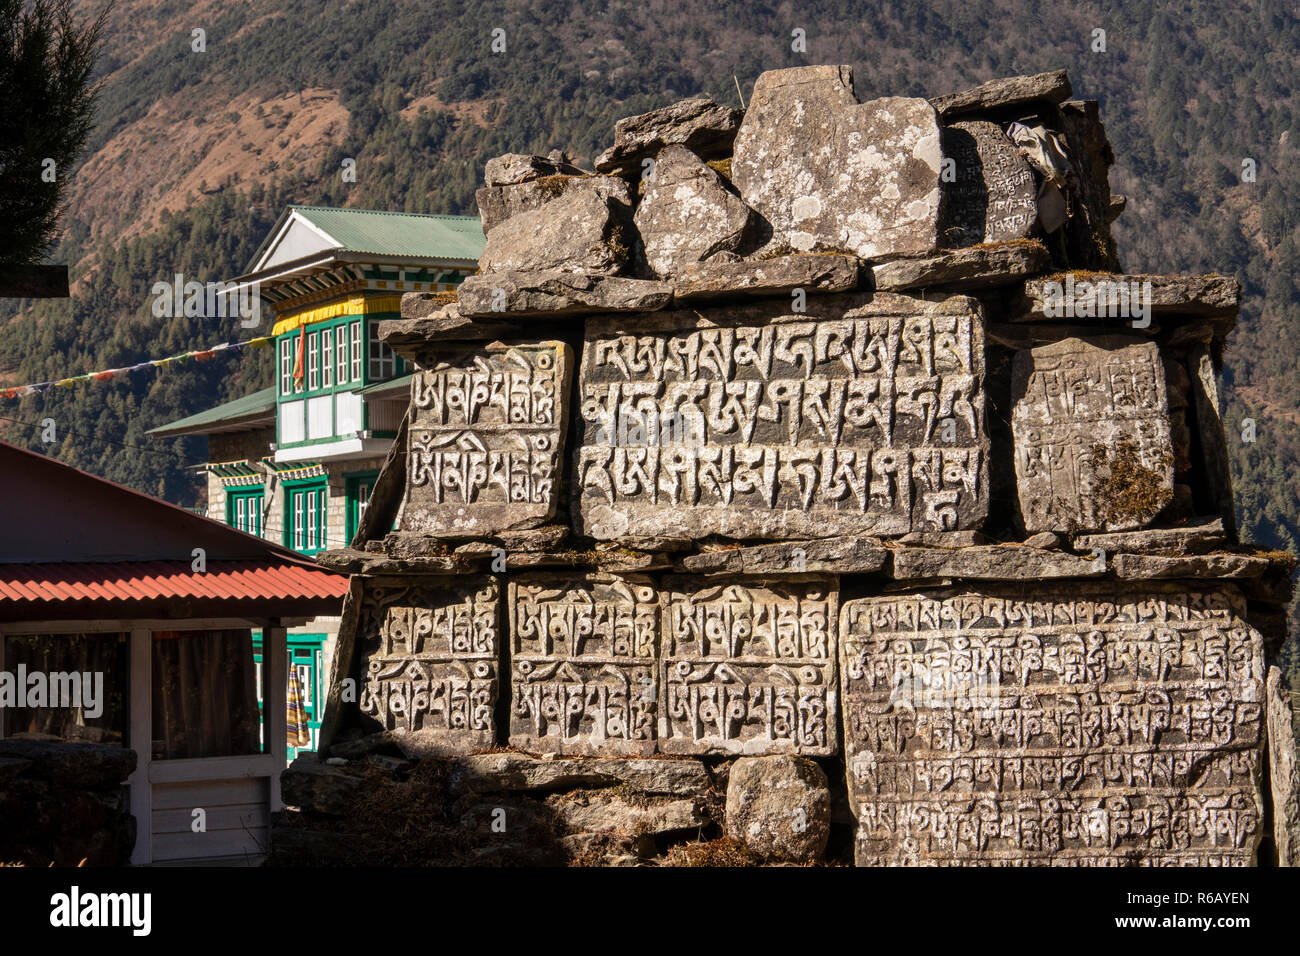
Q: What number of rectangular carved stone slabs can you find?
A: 7